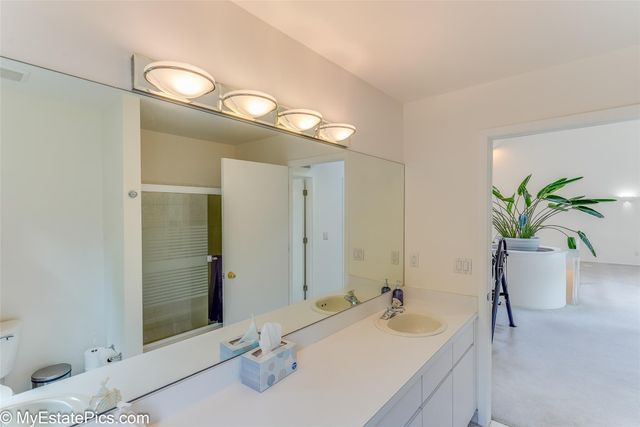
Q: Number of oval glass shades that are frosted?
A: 4